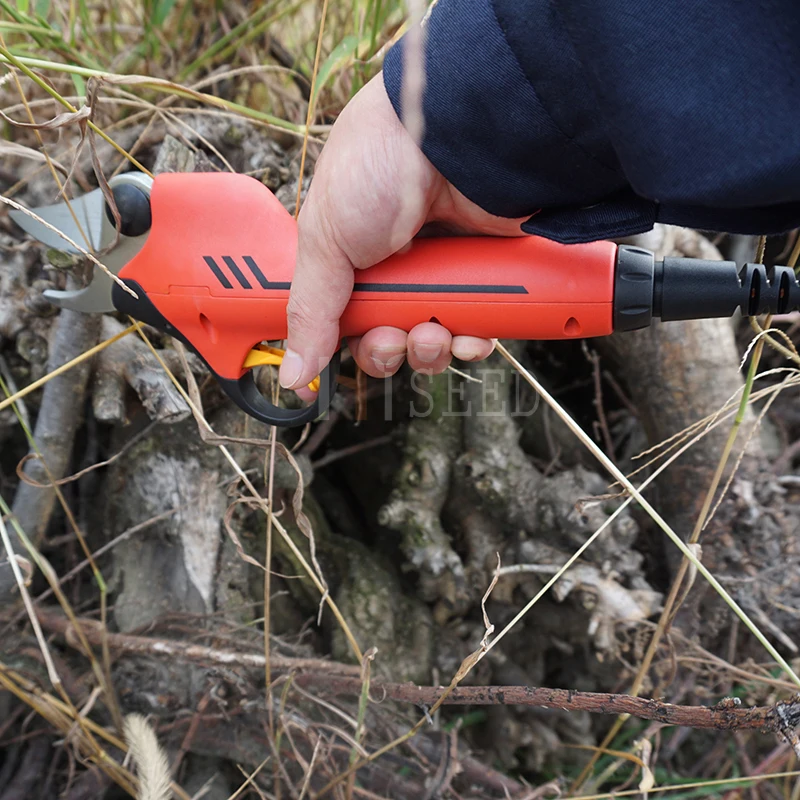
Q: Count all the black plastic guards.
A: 1